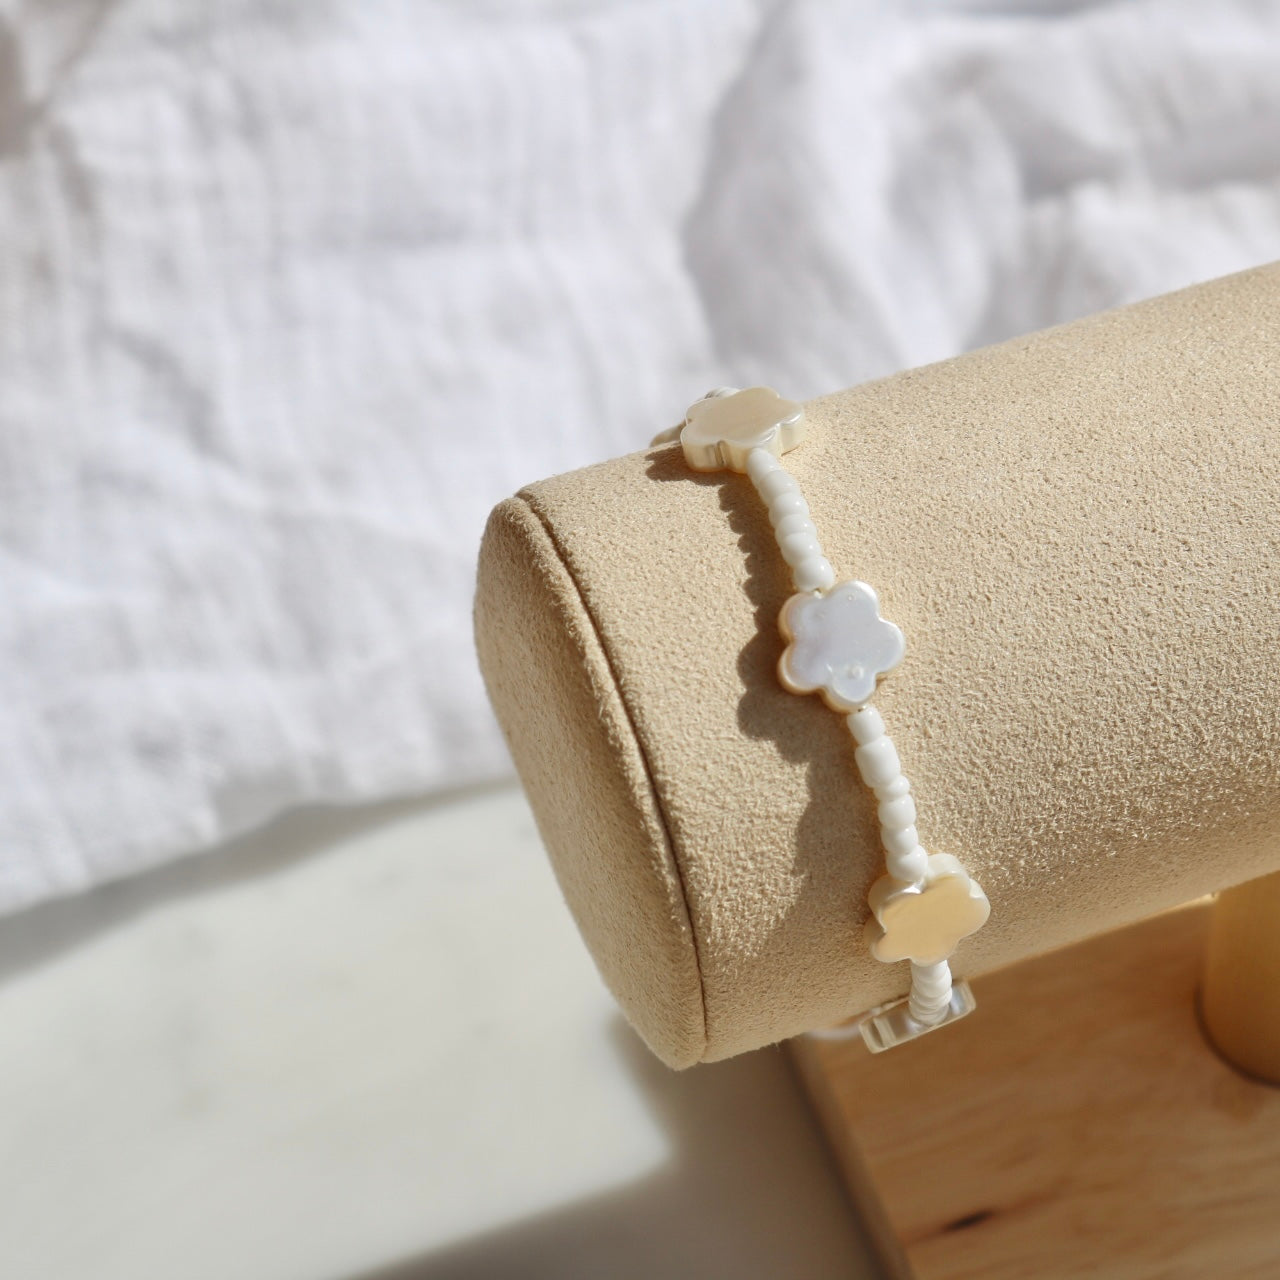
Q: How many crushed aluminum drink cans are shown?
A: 0